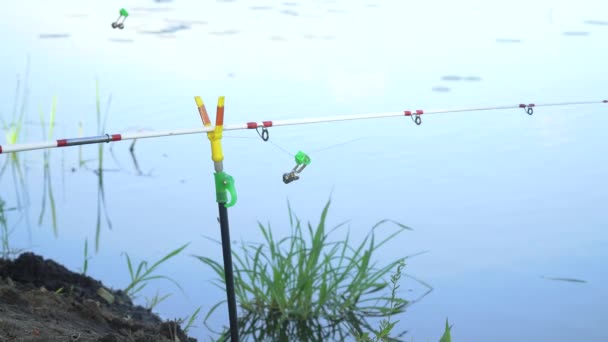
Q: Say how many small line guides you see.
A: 3